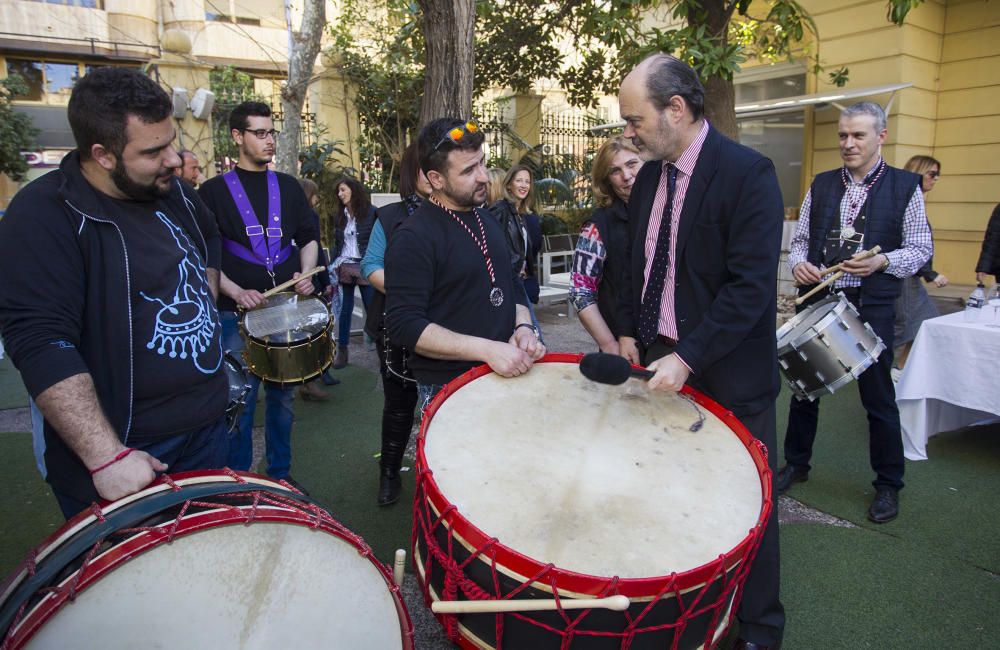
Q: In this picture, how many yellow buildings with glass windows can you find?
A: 2